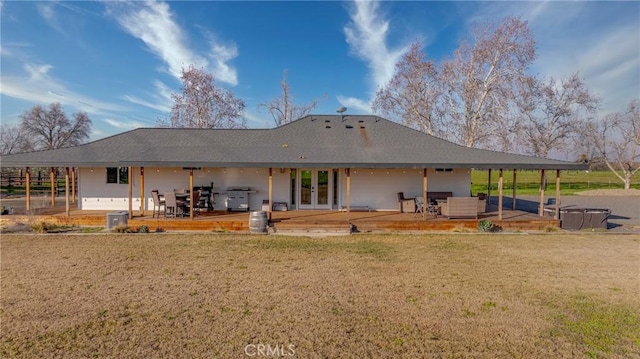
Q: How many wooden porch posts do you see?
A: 15